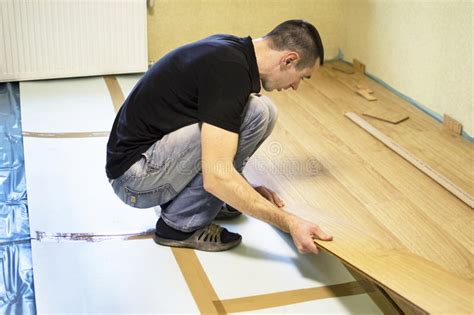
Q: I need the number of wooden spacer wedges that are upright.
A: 2